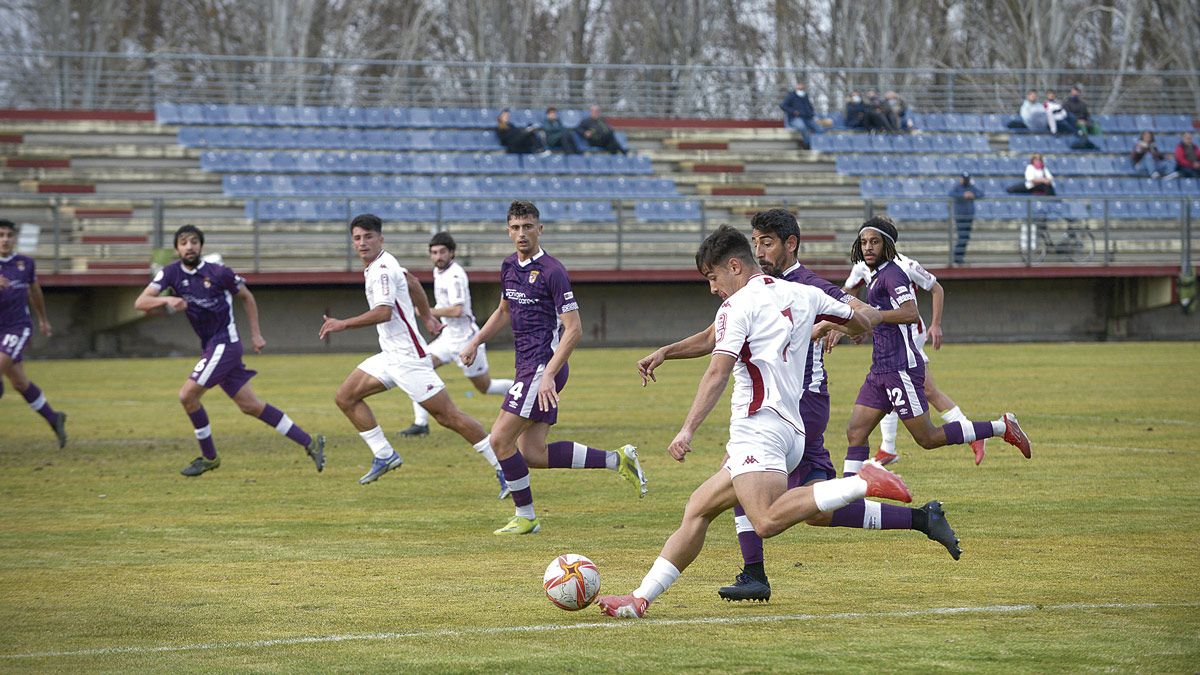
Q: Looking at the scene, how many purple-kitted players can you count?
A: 5